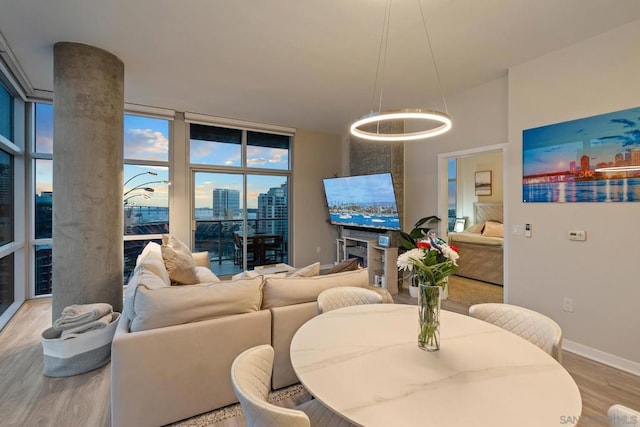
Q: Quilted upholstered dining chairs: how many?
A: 4